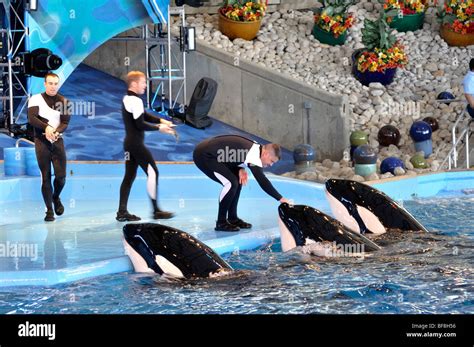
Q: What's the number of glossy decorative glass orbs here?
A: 9